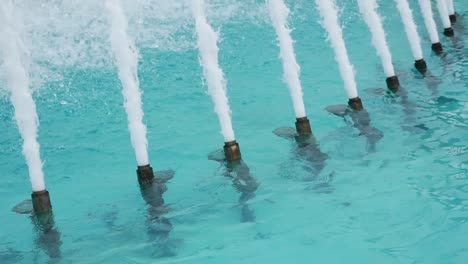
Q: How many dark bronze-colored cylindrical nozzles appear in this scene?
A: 10